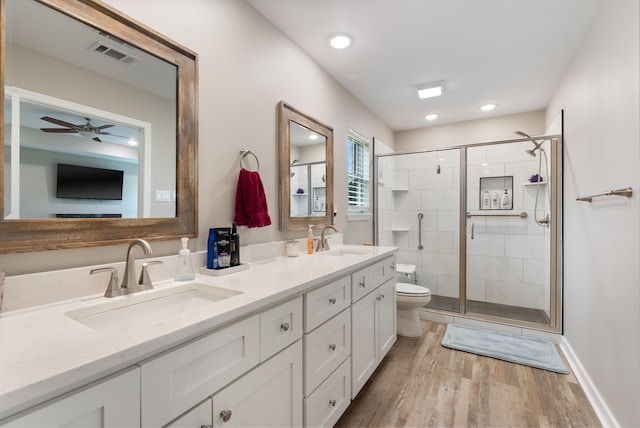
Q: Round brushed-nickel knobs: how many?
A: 10